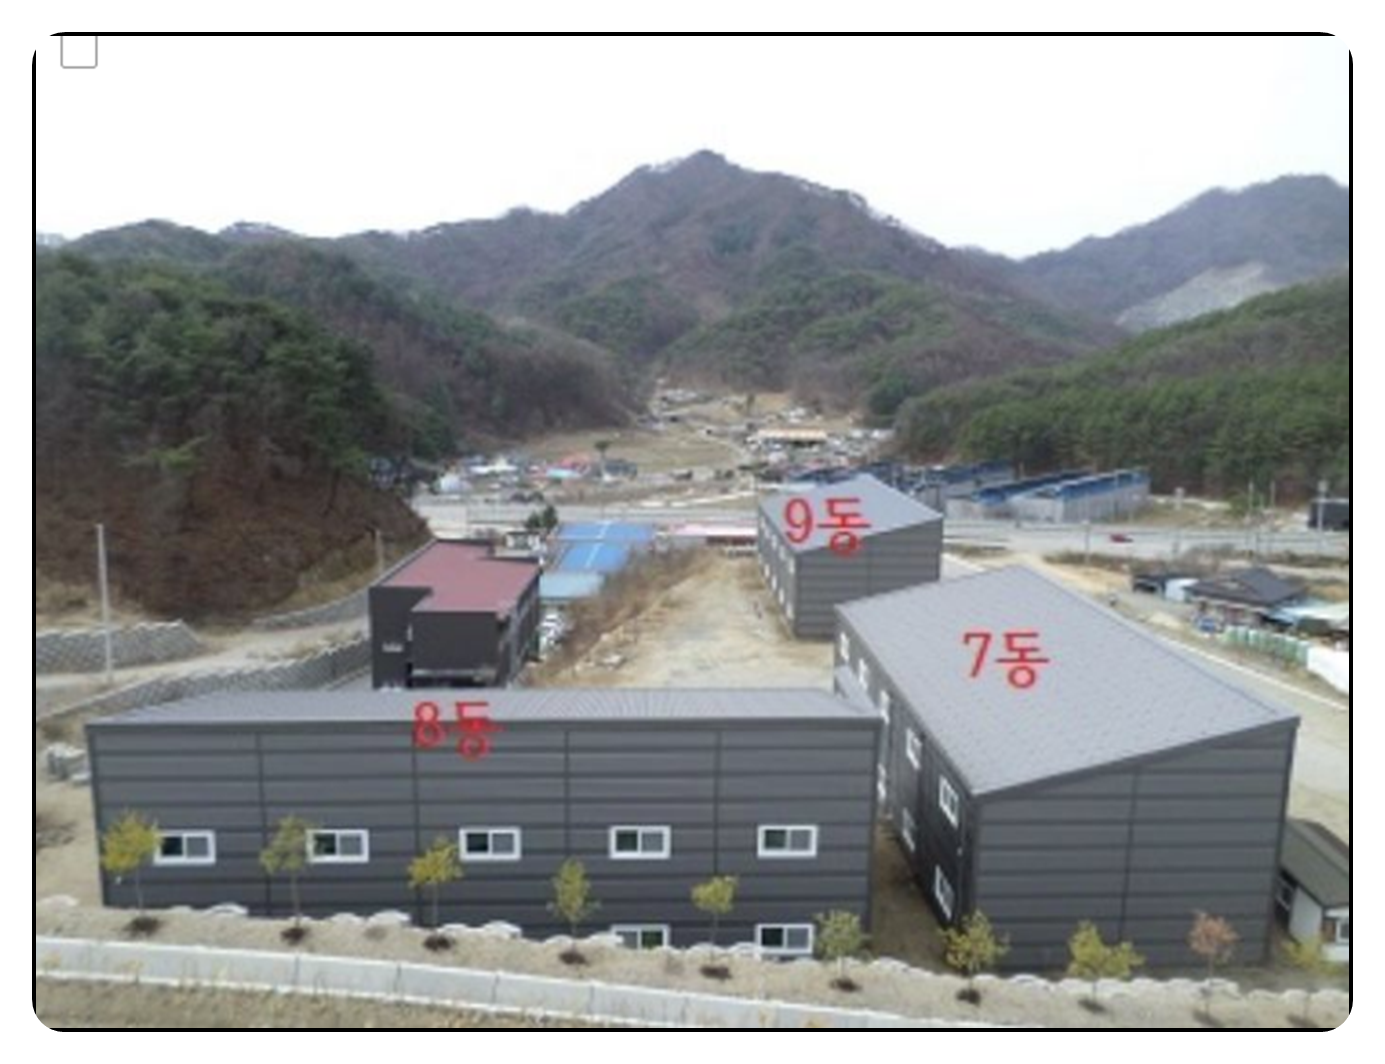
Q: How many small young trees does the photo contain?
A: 10